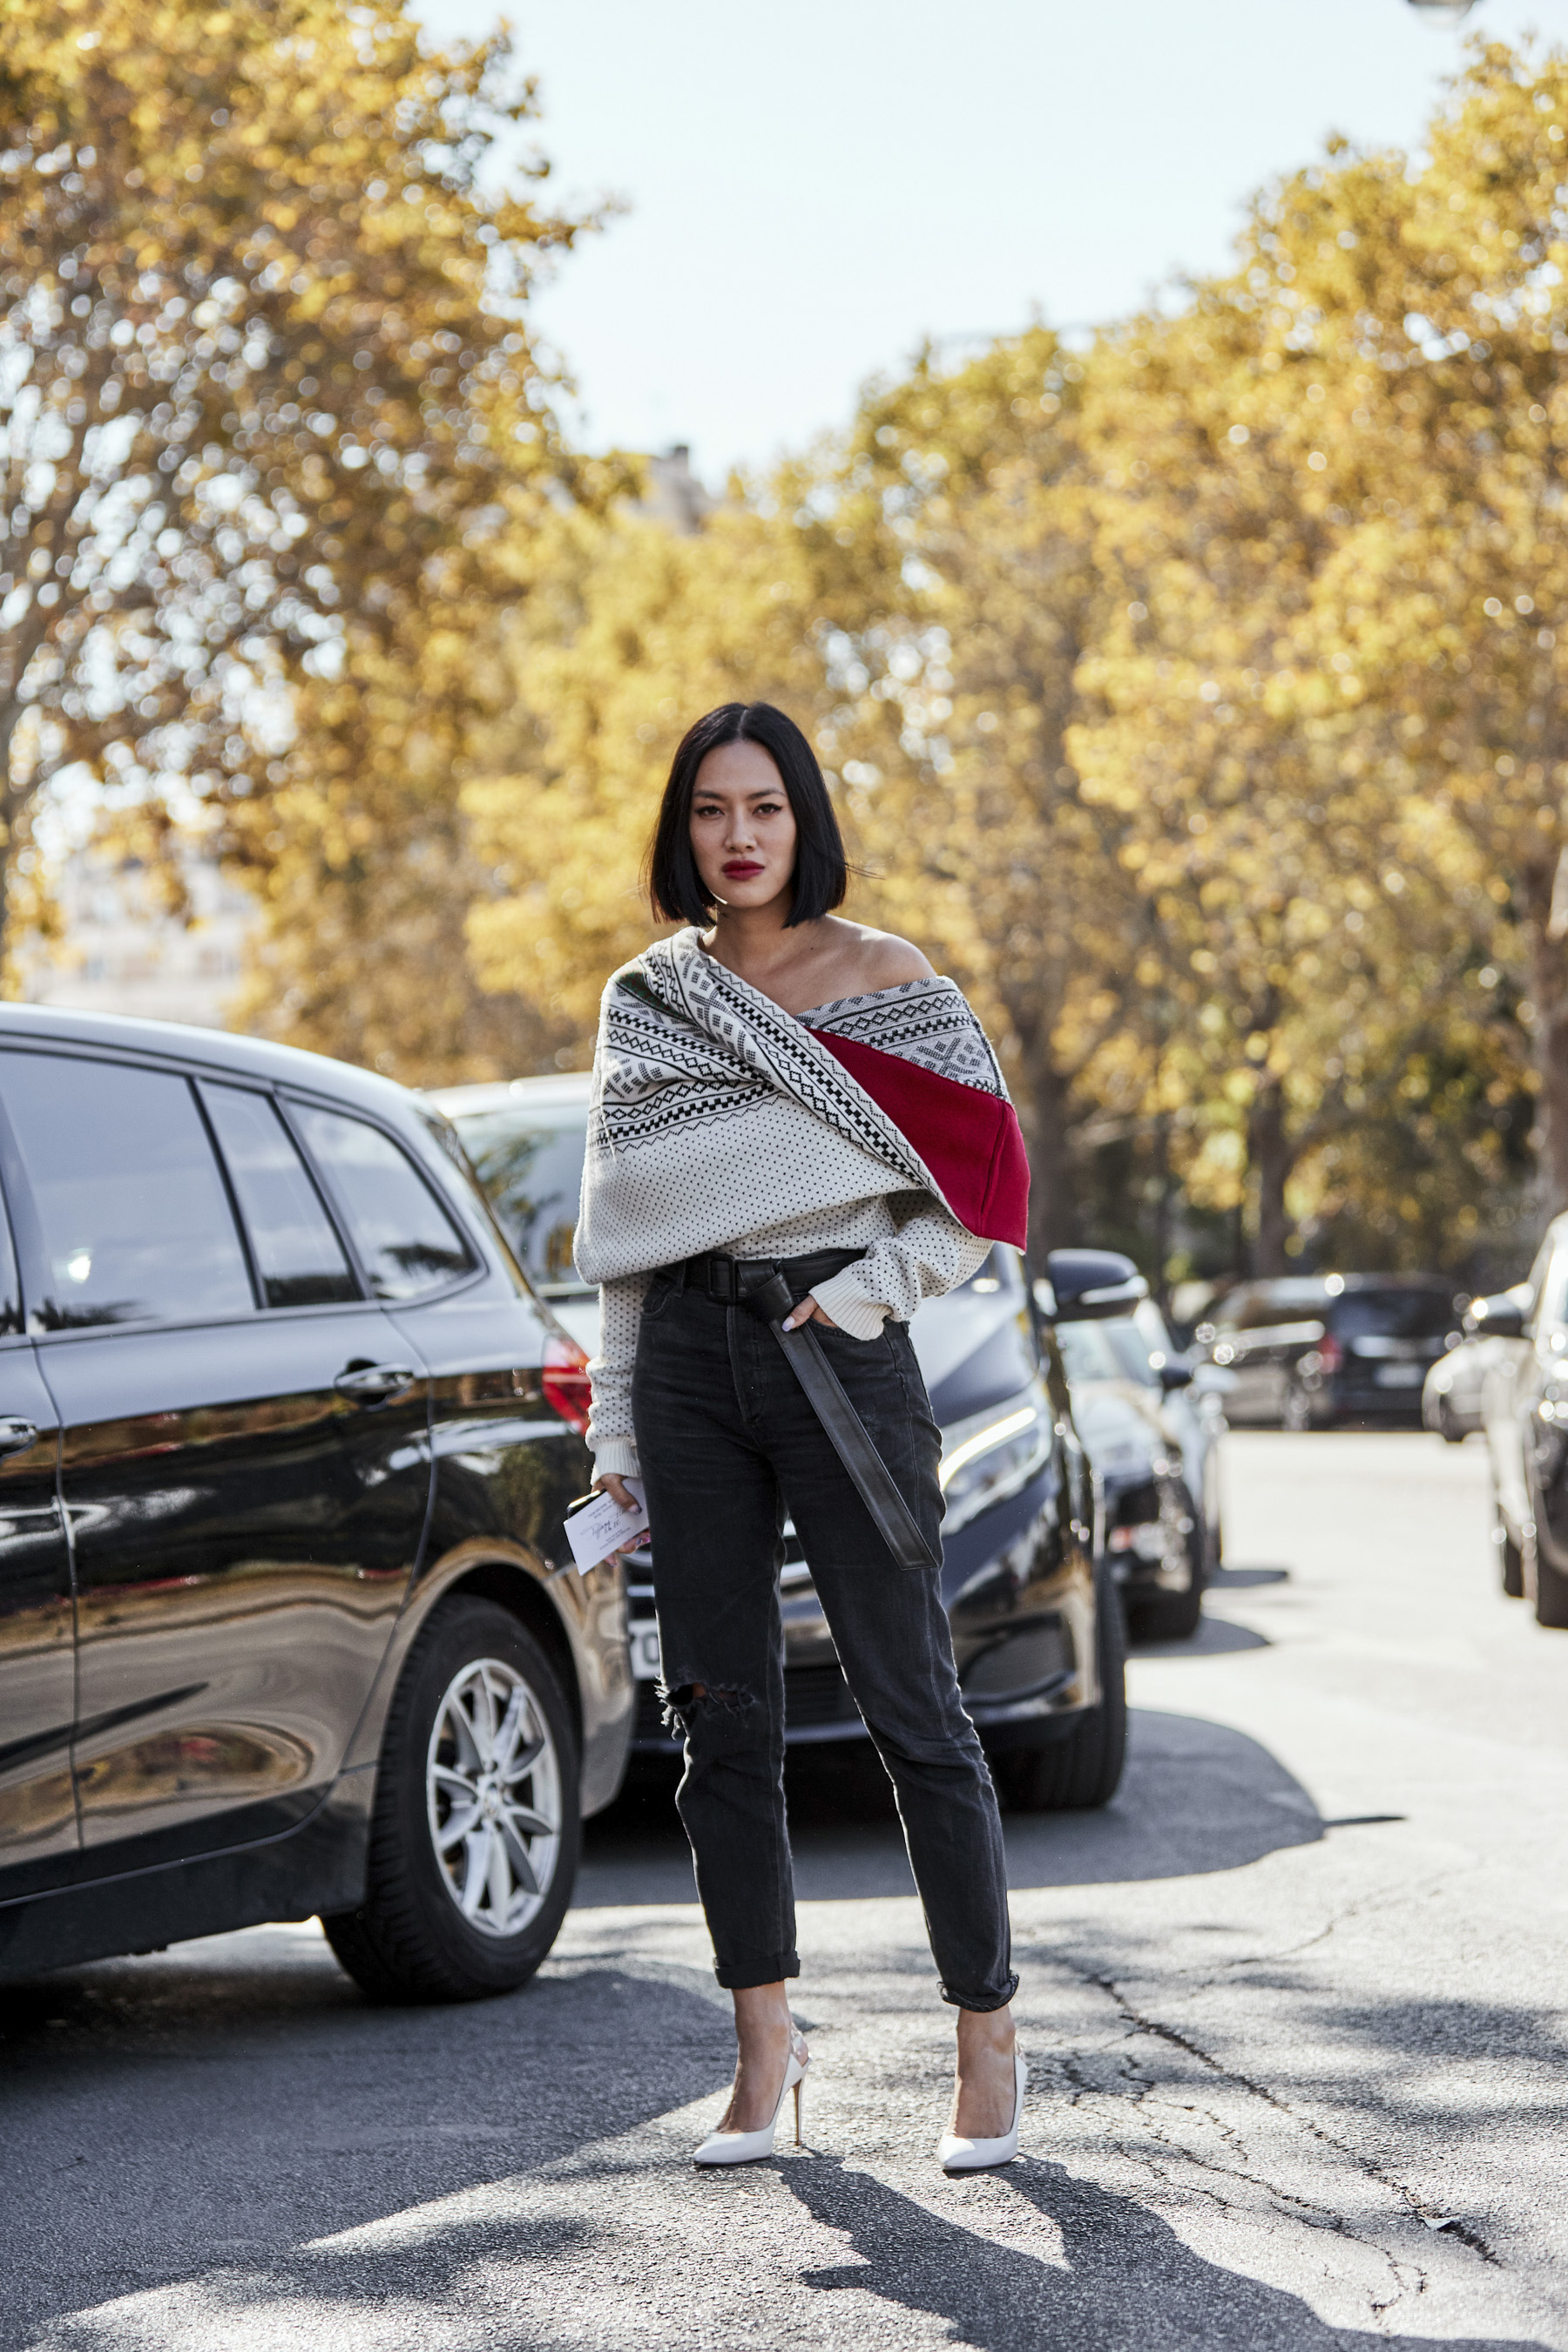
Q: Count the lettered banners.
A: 0